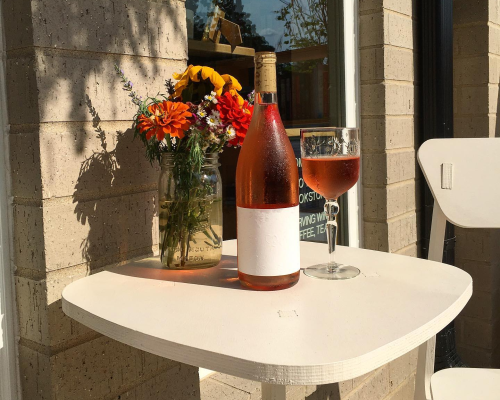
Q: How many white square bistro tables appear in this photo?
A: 1